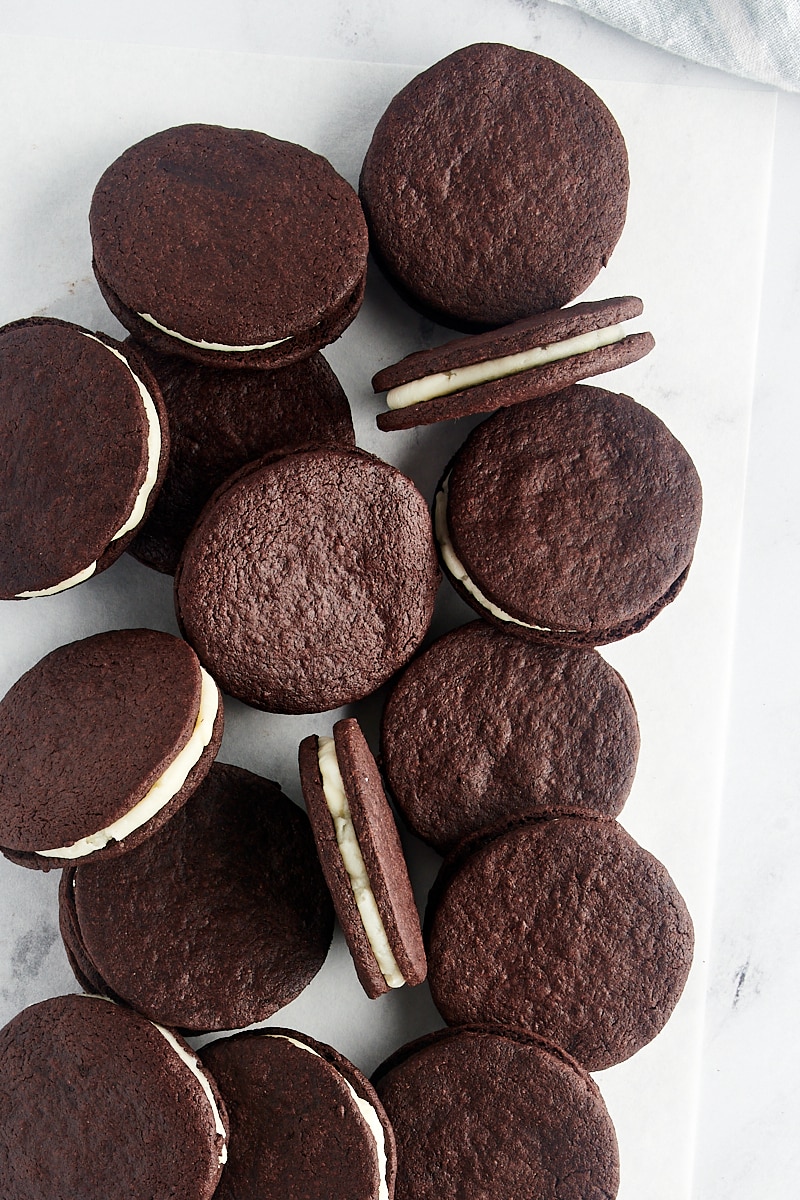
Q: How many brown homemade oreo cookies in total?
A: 15